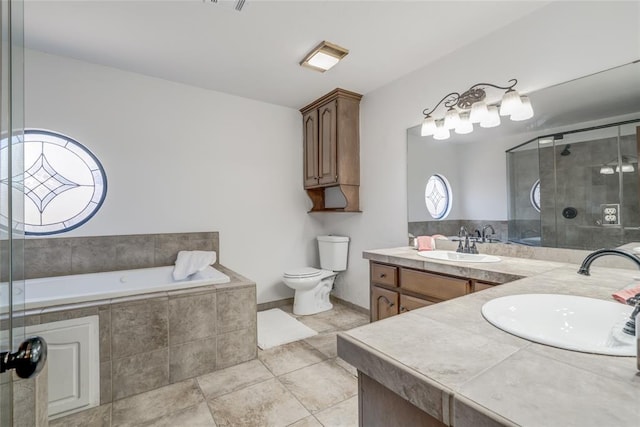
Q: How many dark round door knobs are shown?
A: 1